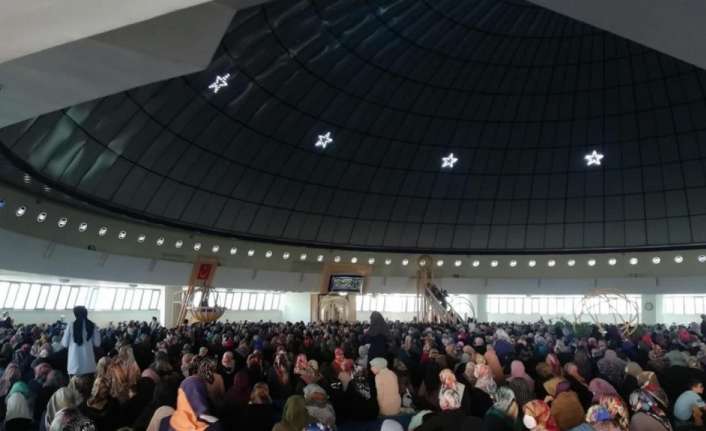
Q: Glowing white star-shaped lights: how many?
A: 4